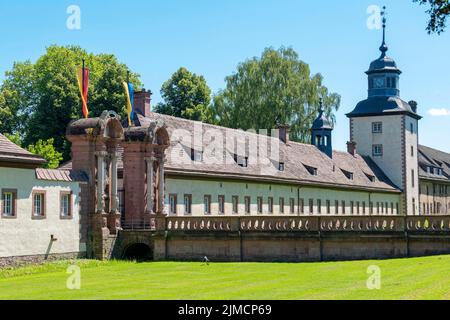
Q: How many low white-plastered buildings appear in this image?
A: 2